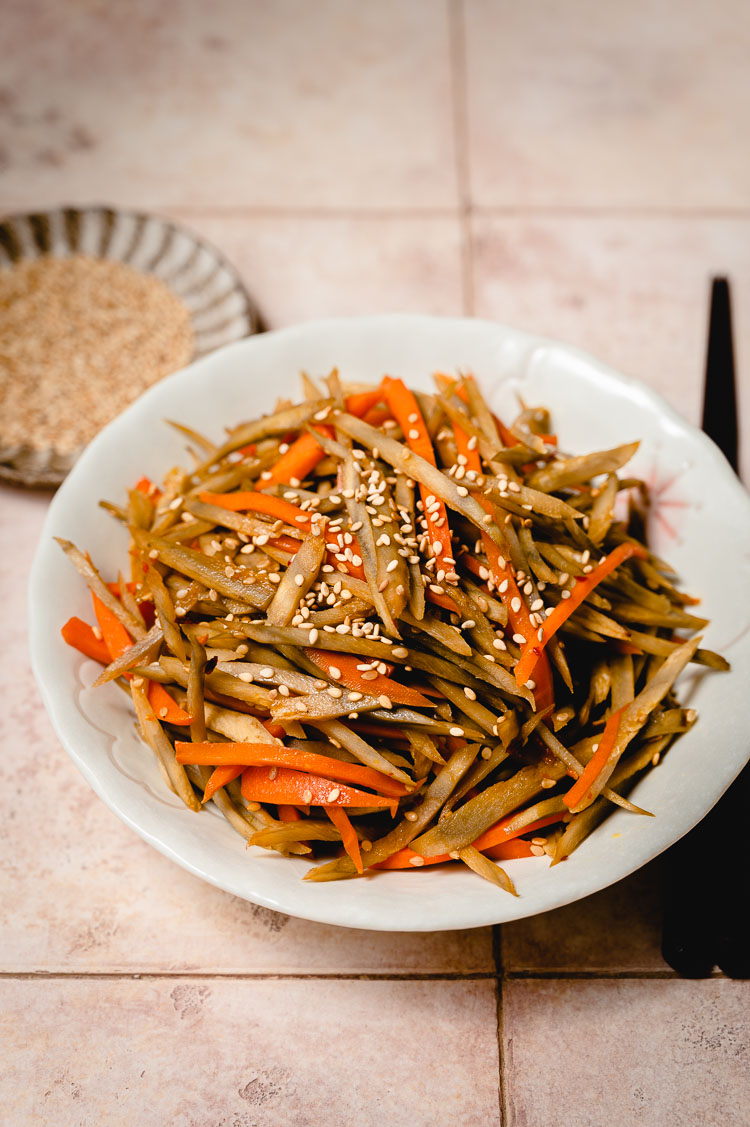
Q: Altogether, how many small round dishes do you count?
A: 1